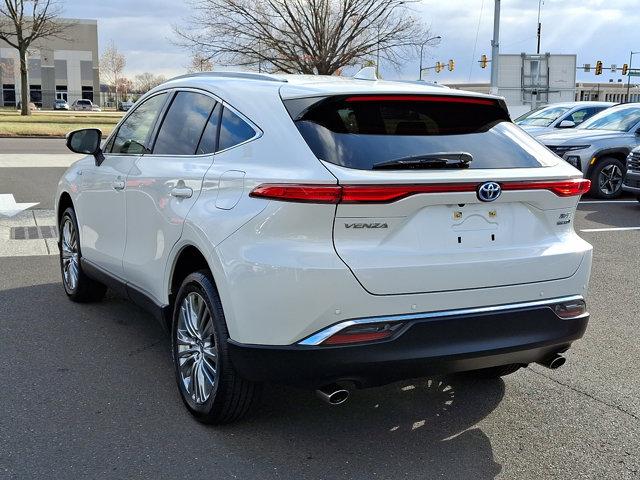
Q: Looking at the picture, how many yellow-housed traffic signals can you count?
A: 5